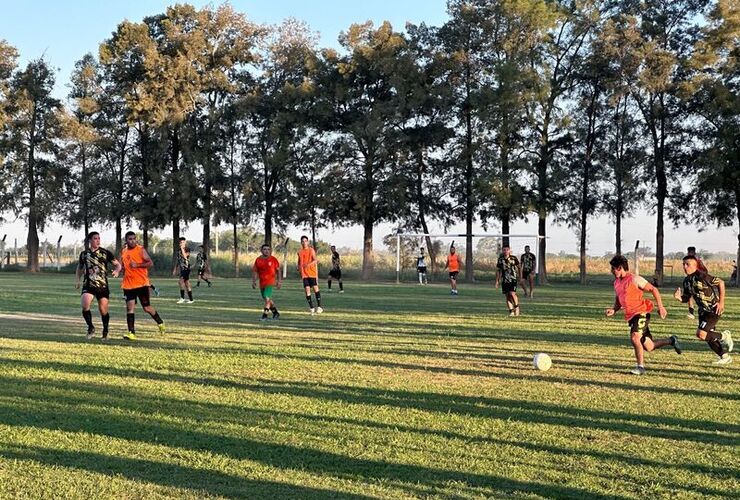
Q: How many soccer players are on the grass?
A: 14